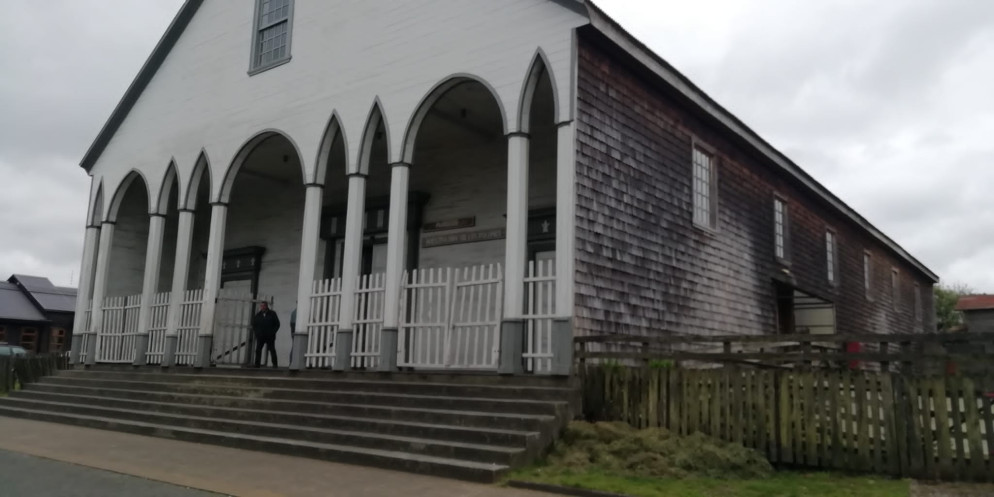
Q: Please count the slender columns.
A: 10